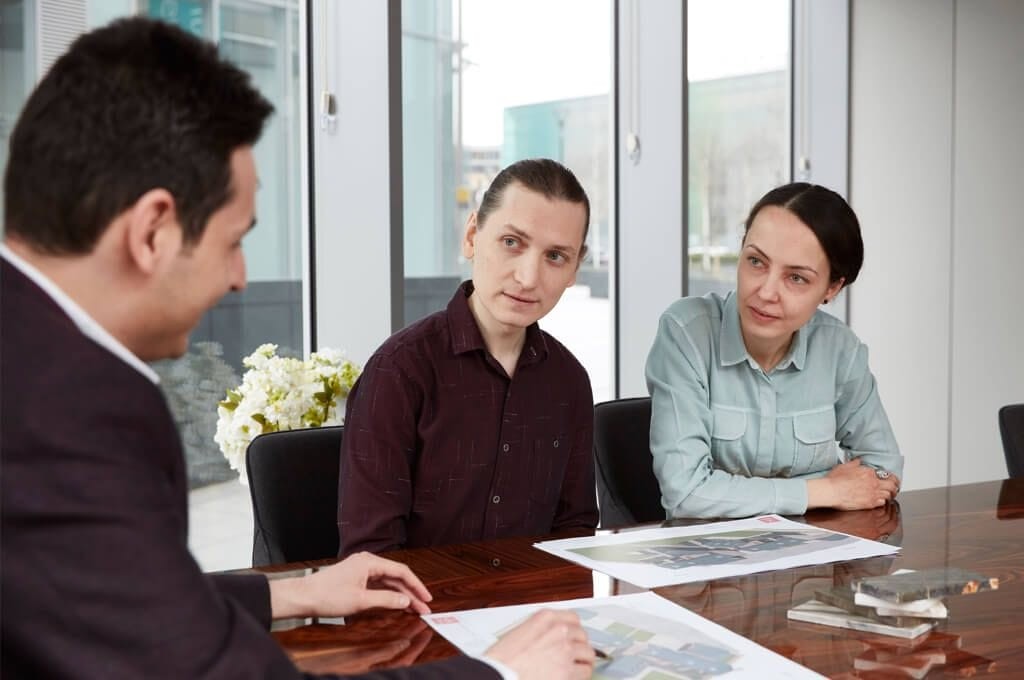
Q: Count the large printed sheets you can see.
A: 2